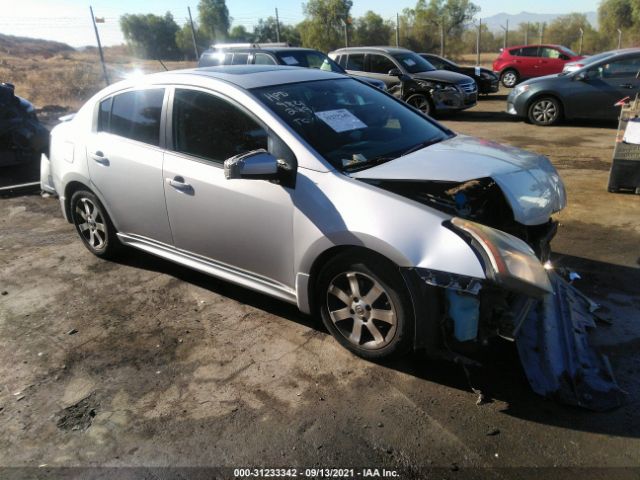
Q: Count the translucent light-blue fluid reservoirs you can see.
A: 1